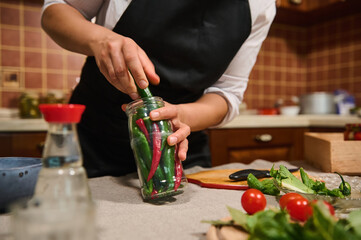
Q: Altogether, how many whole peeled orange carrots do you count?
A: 0